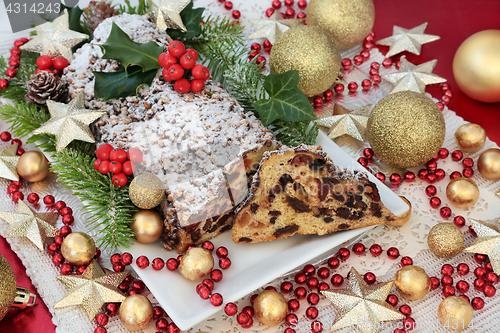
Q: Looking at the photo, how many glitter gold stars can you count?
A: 12